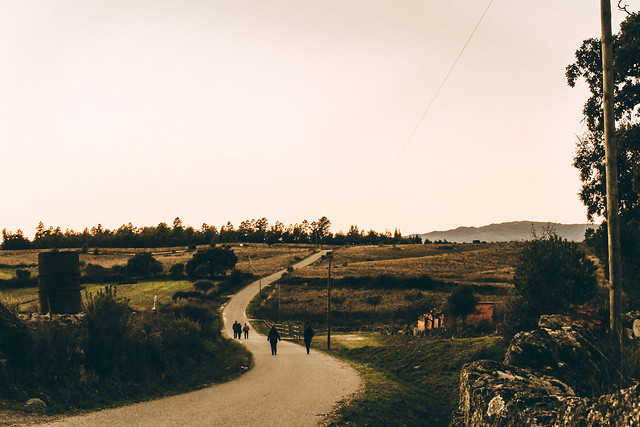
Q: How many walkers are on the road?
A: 5